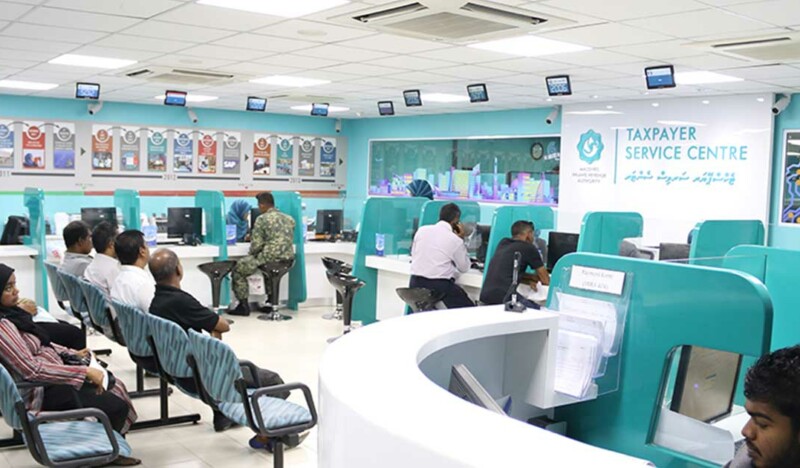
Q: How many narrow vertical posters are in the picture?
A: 13